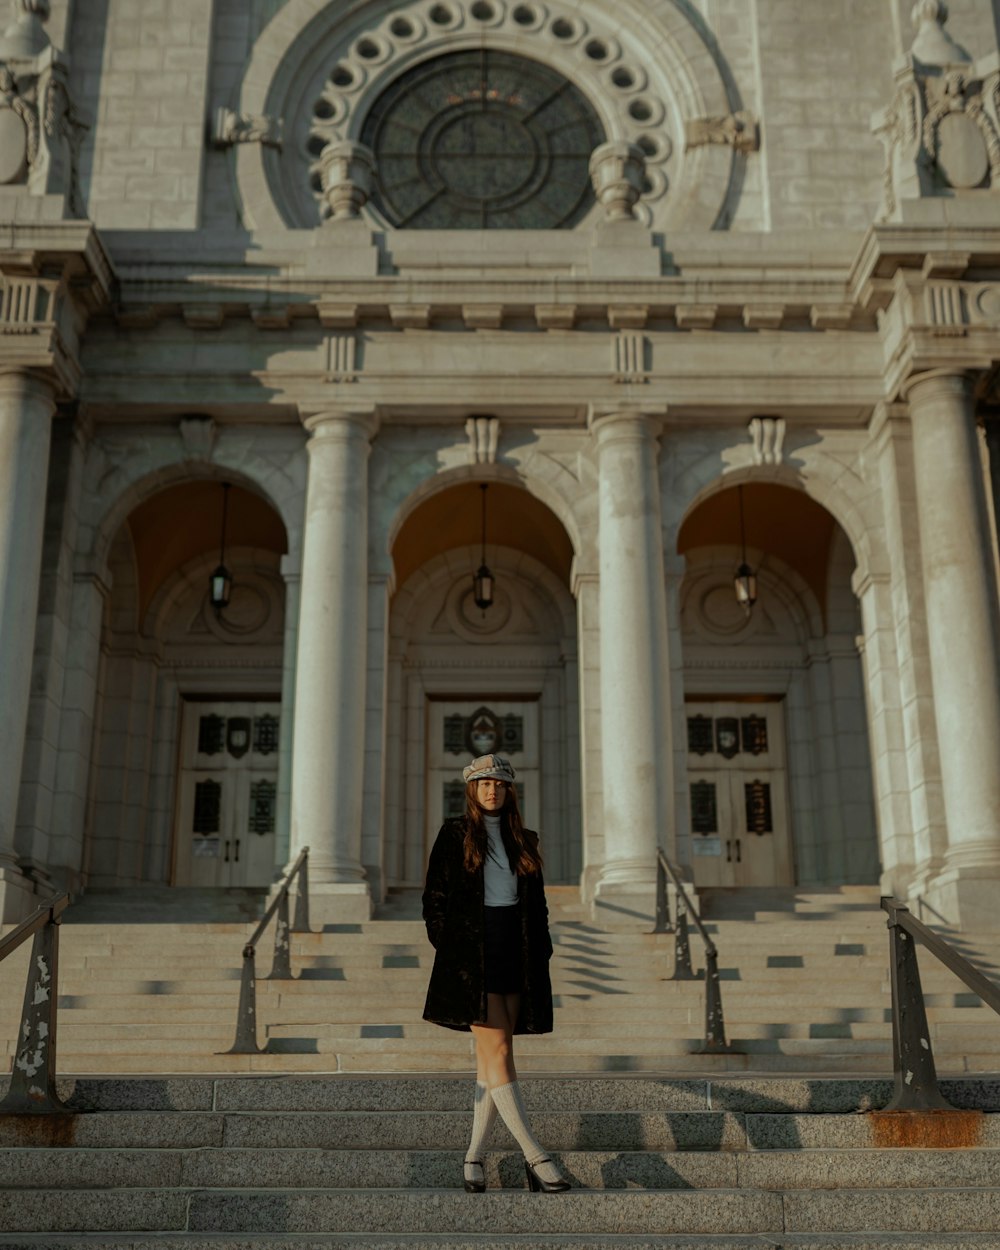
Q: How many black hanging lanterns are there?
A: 3